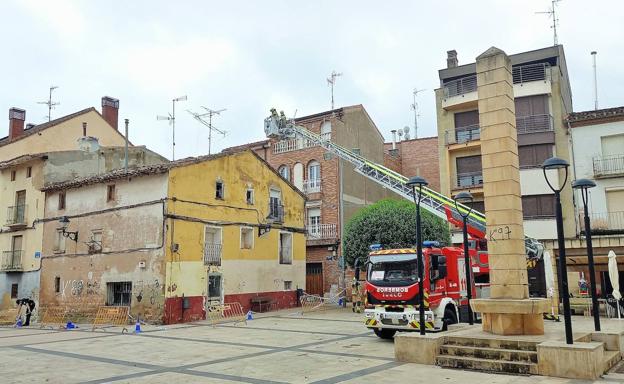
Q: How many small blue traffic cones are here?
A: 5